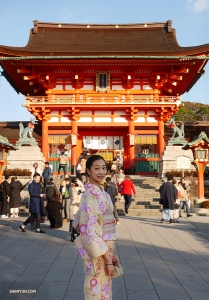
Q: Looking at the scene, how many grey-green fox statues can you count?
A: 2